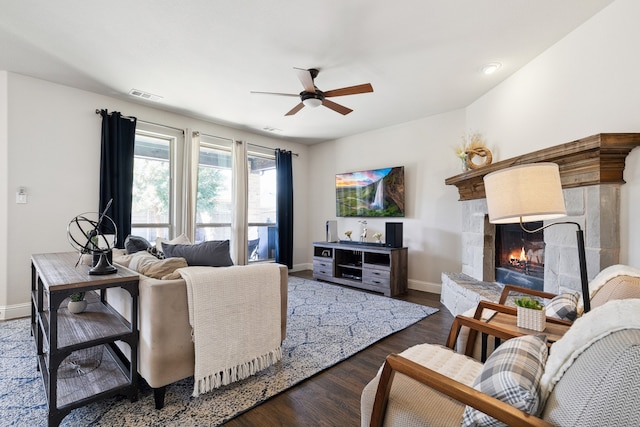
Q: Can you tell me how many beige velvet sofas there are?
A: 1